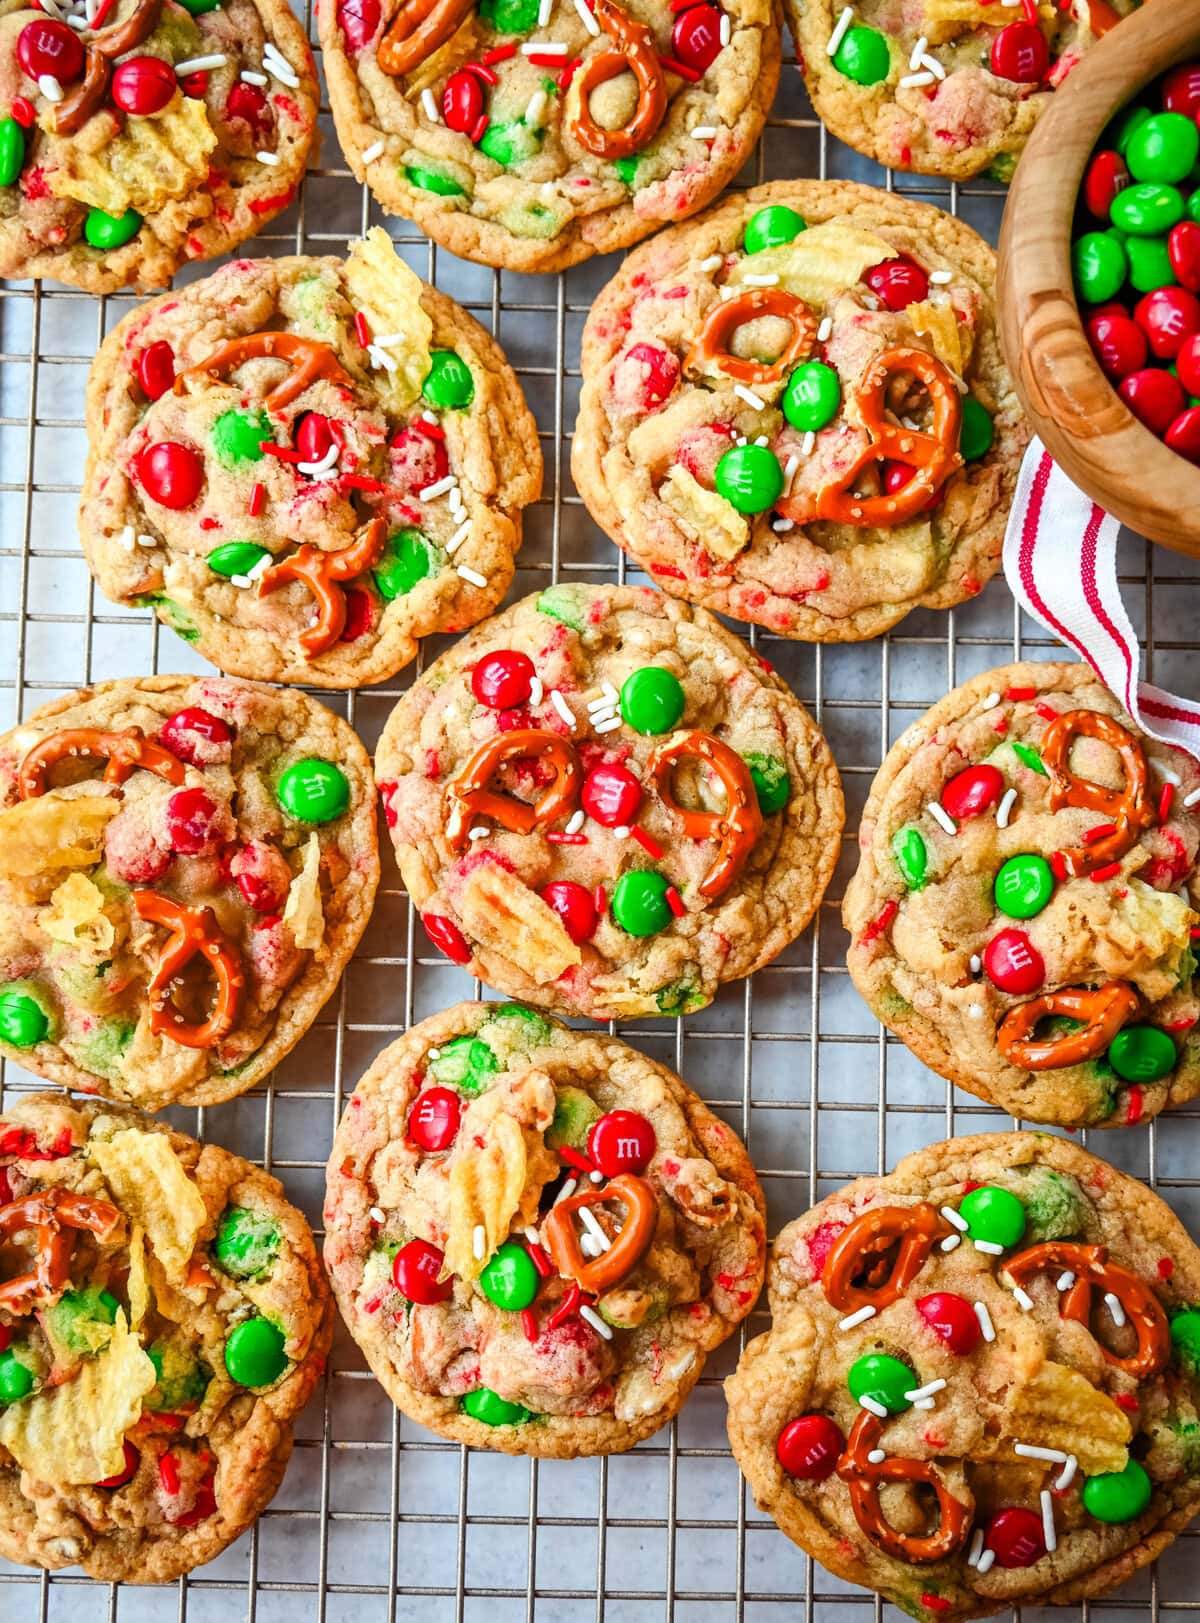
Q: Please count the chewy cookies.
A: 11